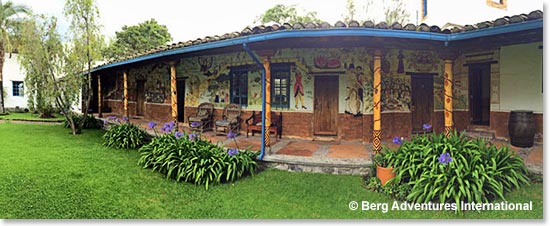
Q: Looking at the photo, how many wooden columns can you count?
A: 6